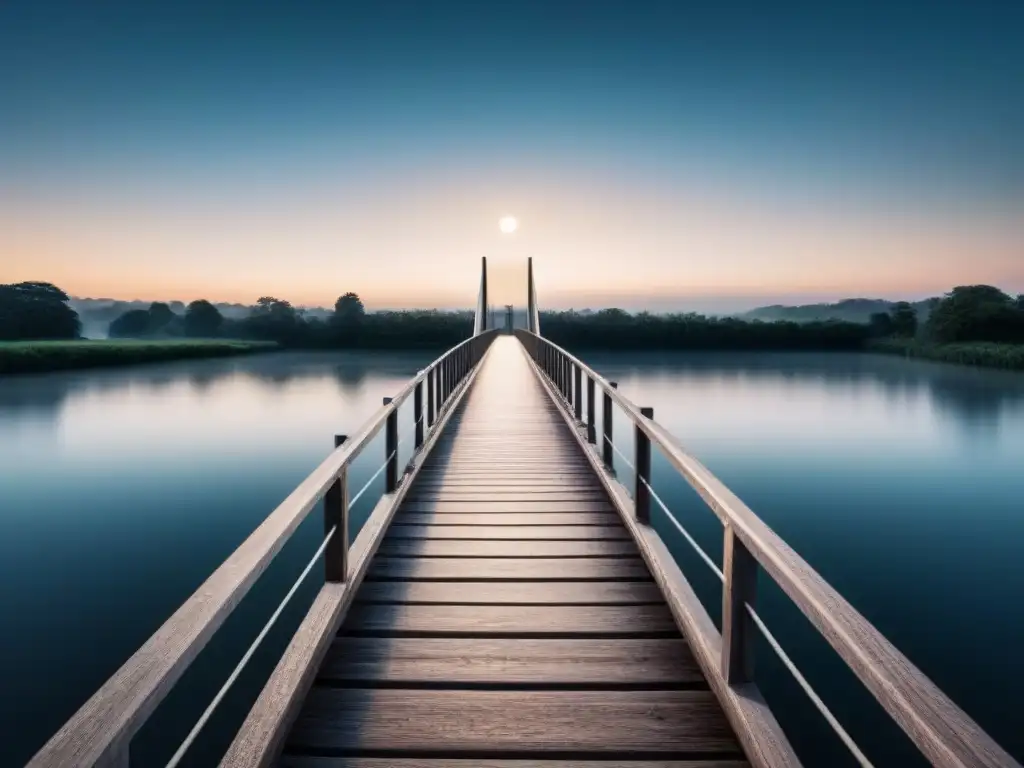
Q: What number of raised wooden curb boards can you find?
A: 2